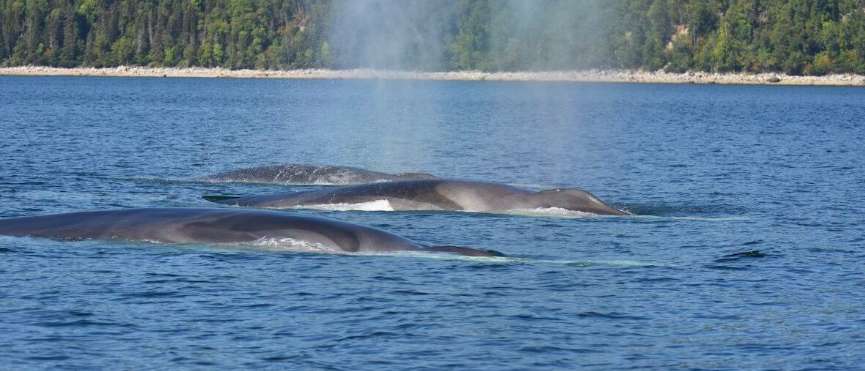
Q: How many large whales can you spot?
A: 3